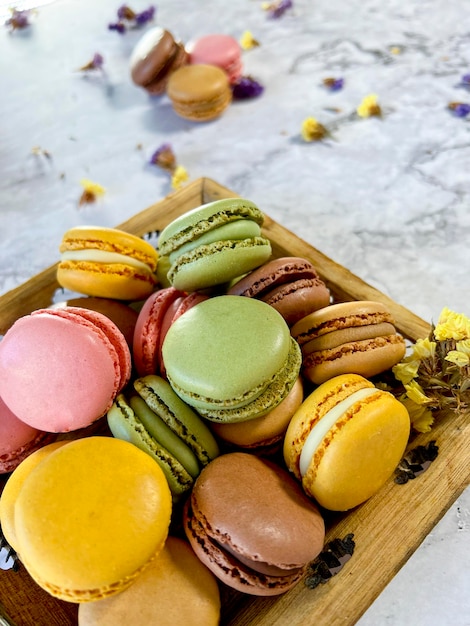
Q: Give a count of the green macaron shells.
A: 6